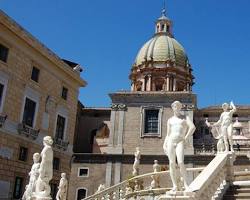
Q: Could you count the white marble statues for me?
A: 7